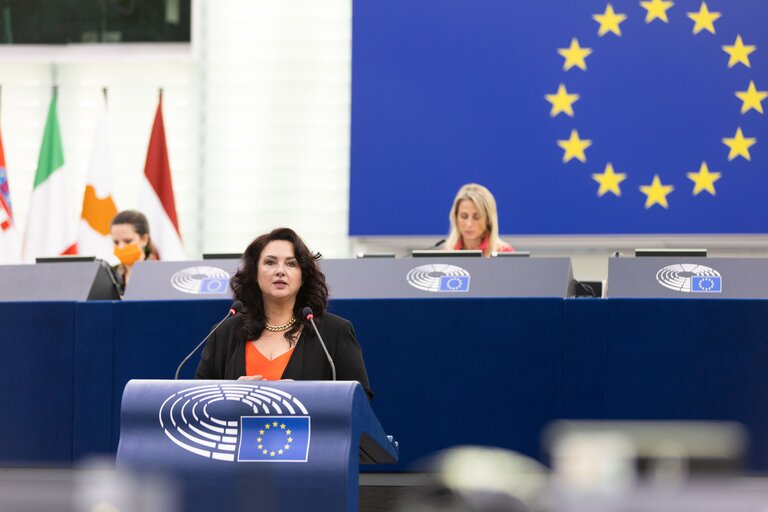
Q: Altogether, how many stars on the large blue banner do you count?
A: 12